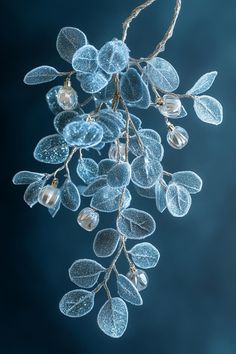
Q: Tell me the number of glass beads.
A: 7